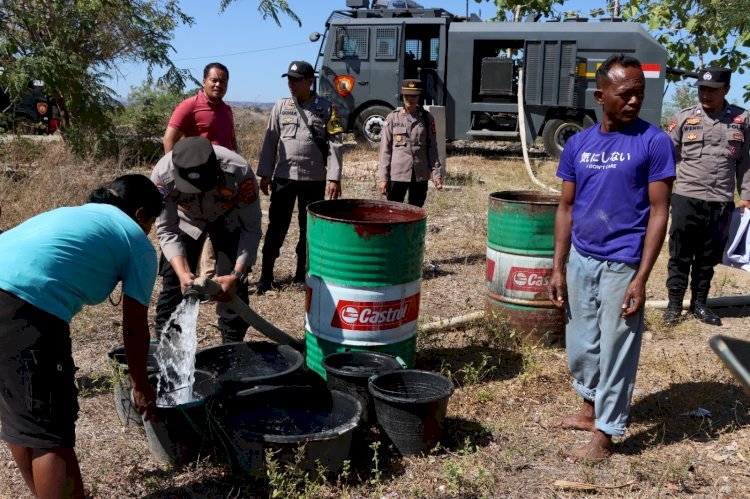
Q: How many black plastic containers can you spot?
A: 6